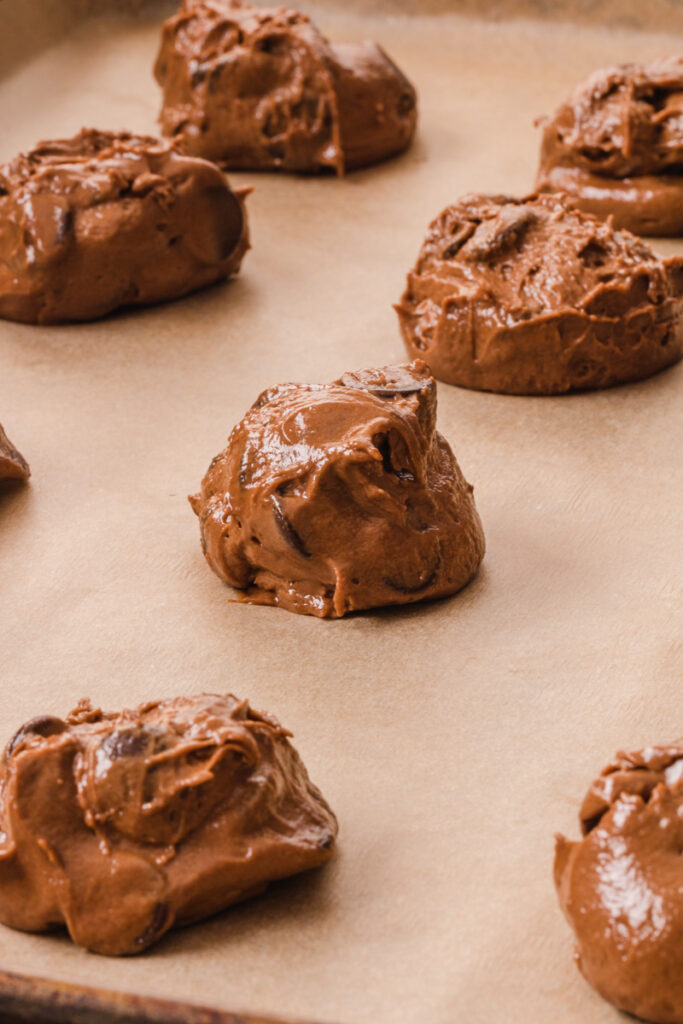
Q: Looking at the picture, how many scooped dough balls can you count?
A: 8